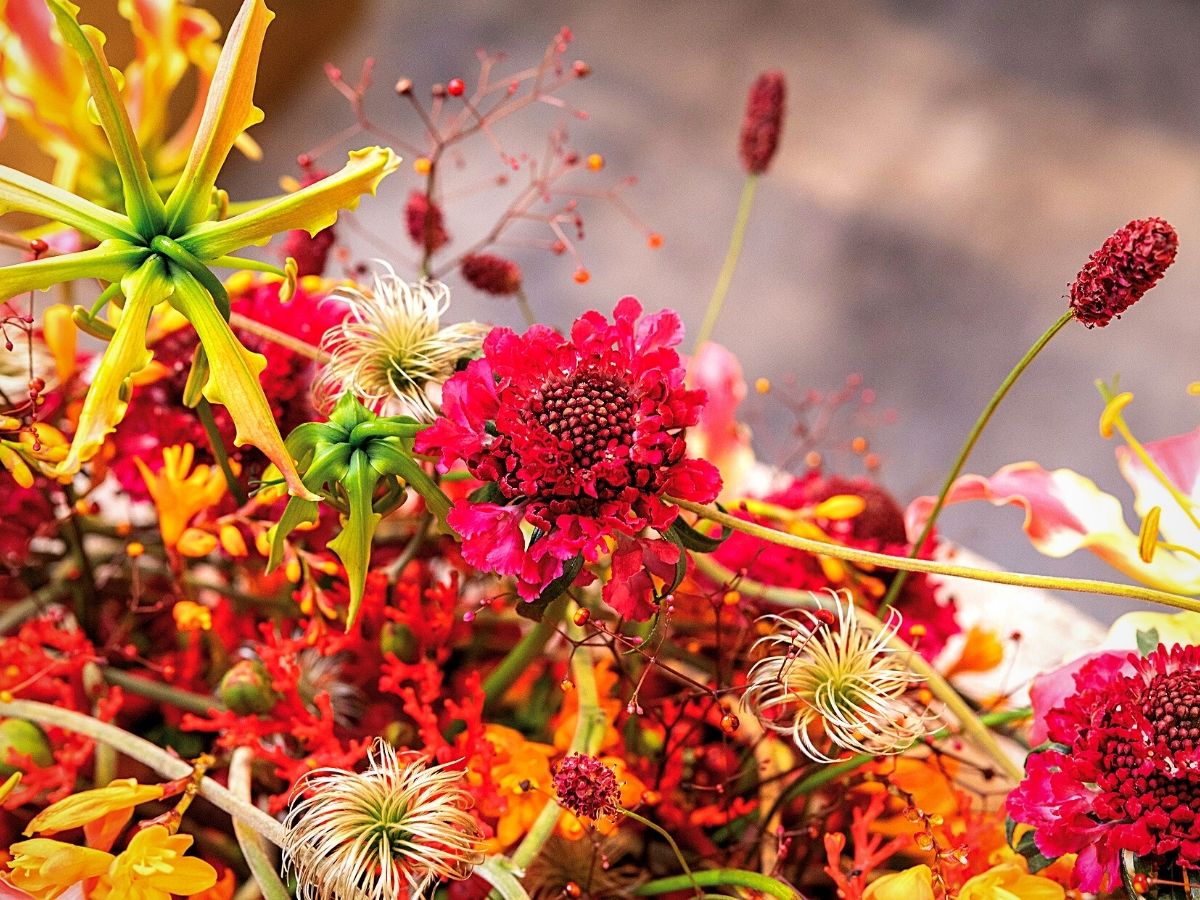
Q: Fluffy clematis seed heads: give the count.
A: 3